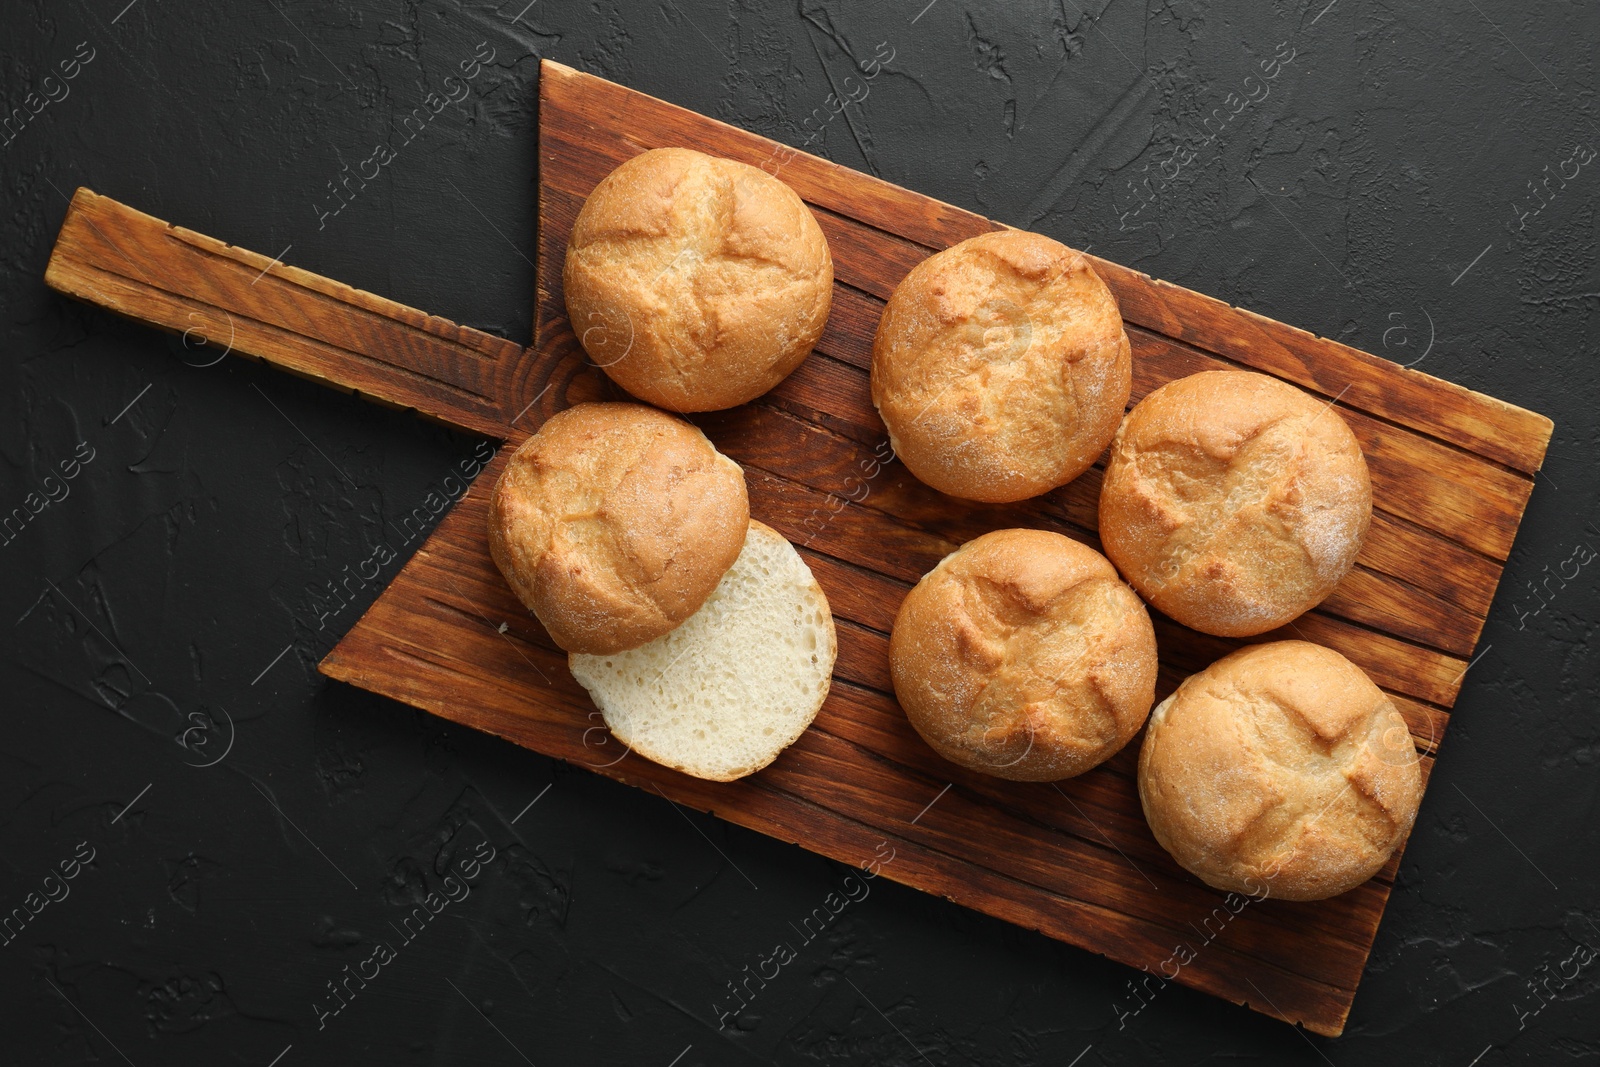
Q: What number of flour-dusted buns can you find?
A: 6